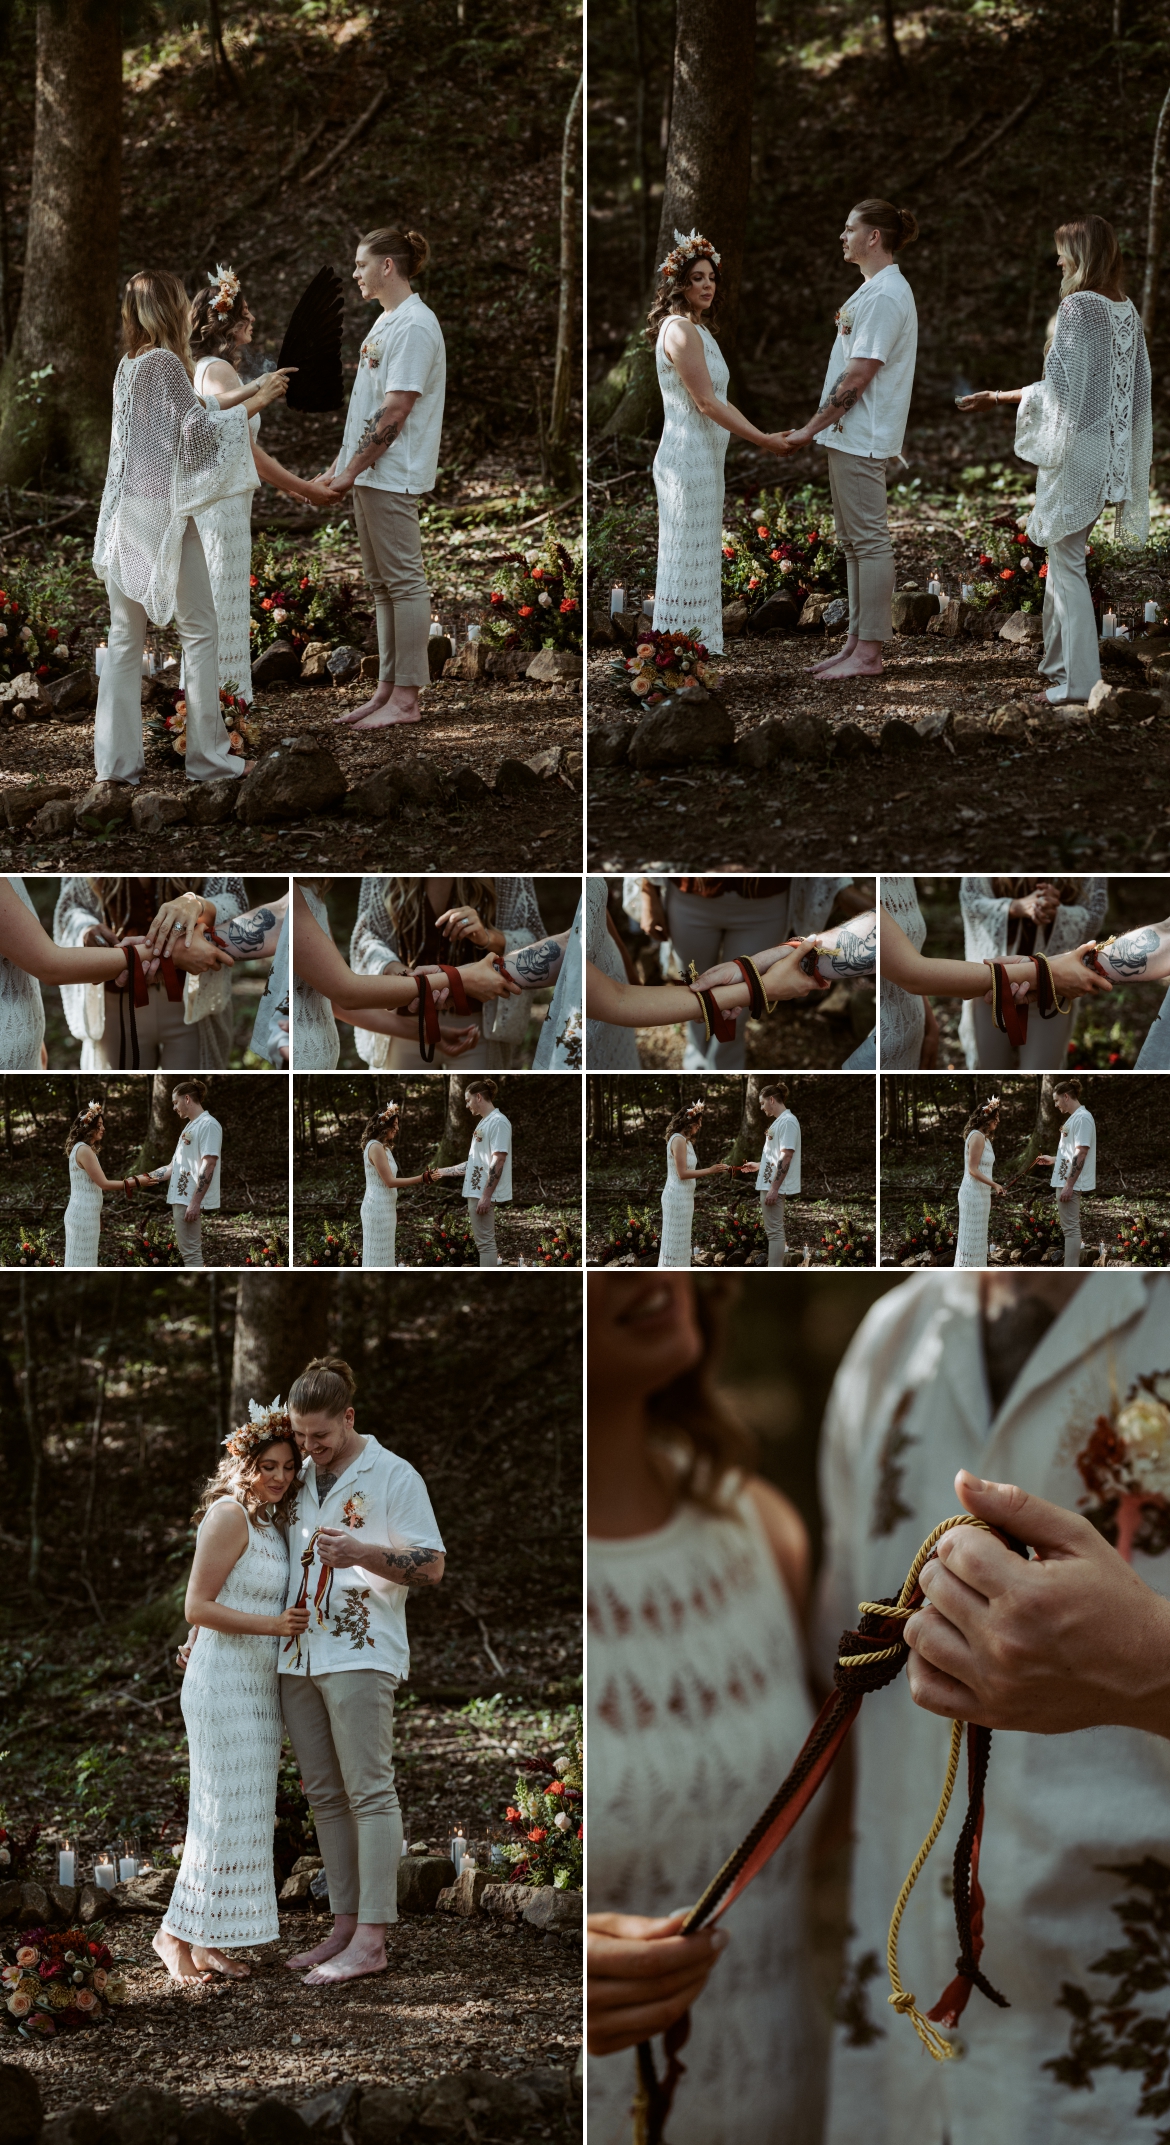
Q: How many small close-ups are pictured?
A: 4